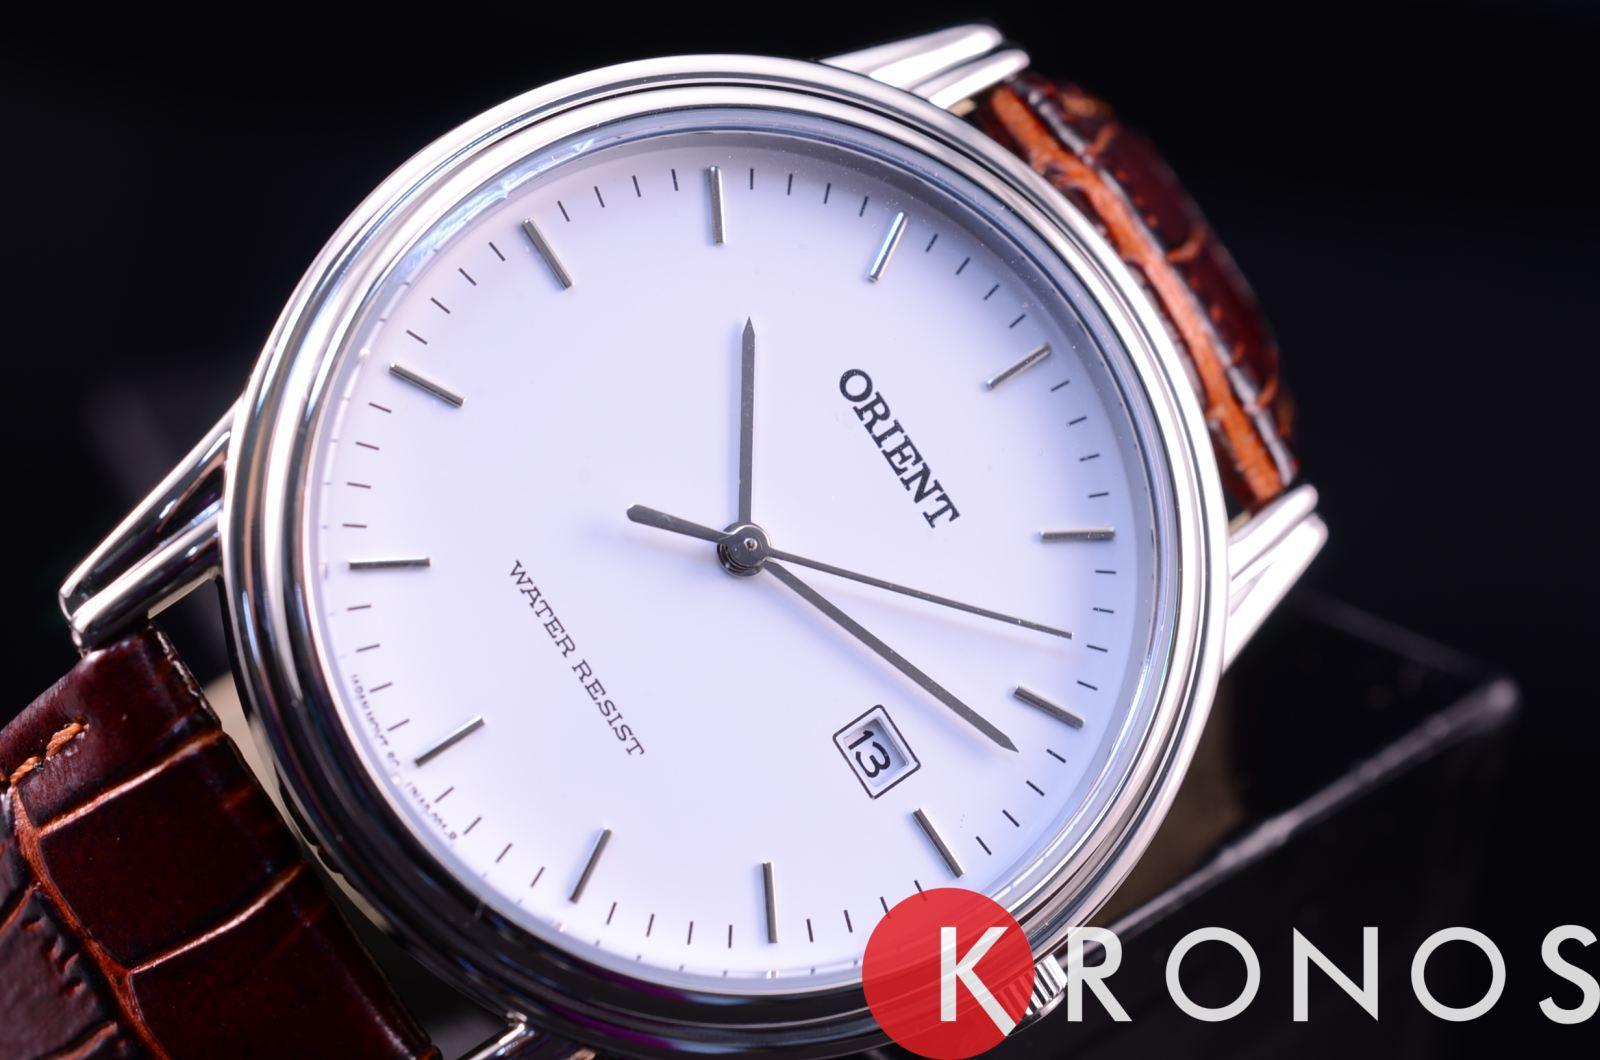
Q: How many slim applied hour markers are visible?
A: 12